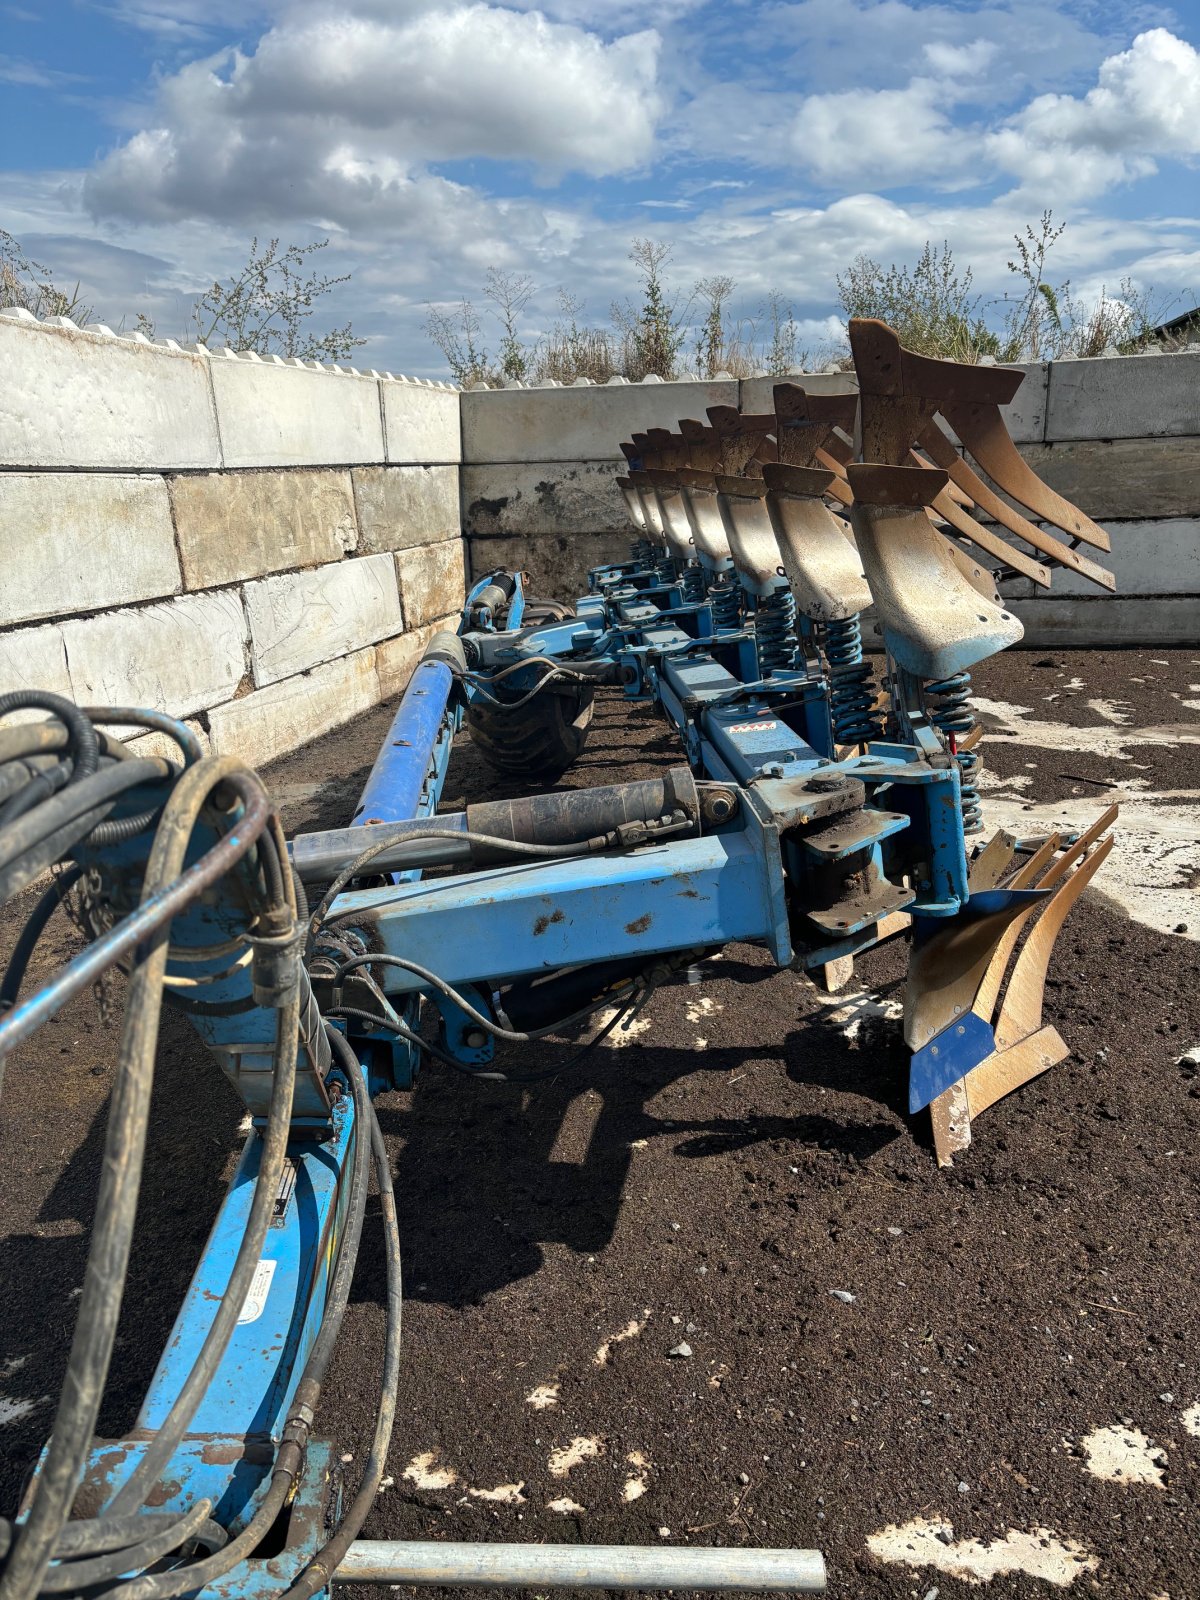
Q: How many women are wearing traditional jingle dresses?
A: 0